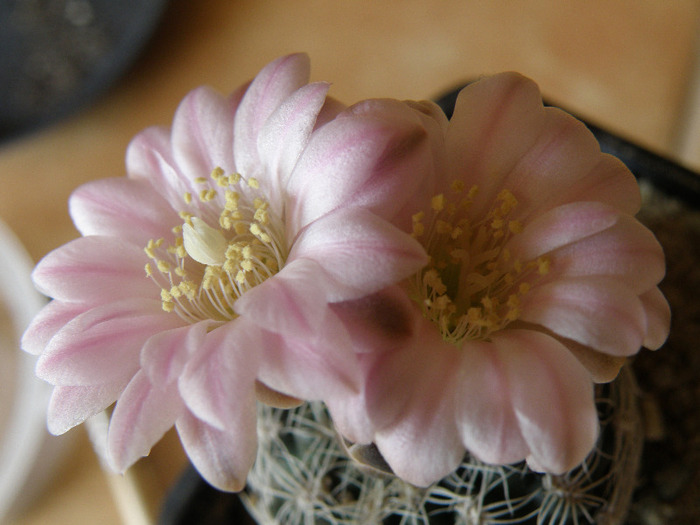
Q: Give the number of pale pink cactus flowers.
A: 2